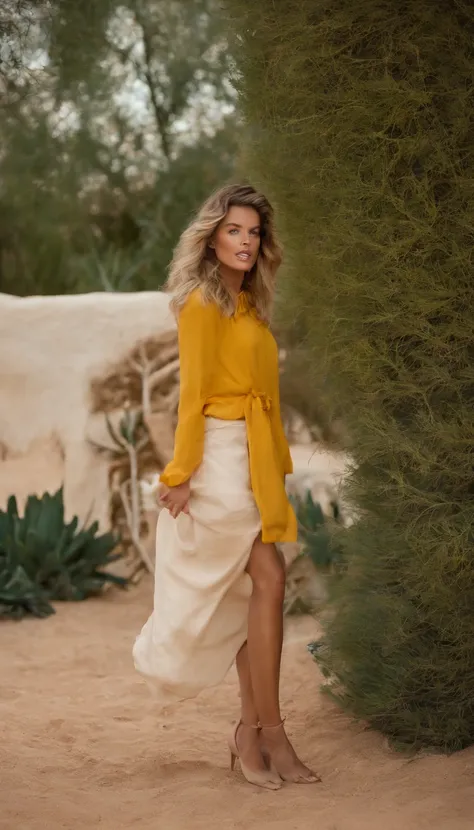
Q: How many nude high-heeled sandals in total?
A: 2